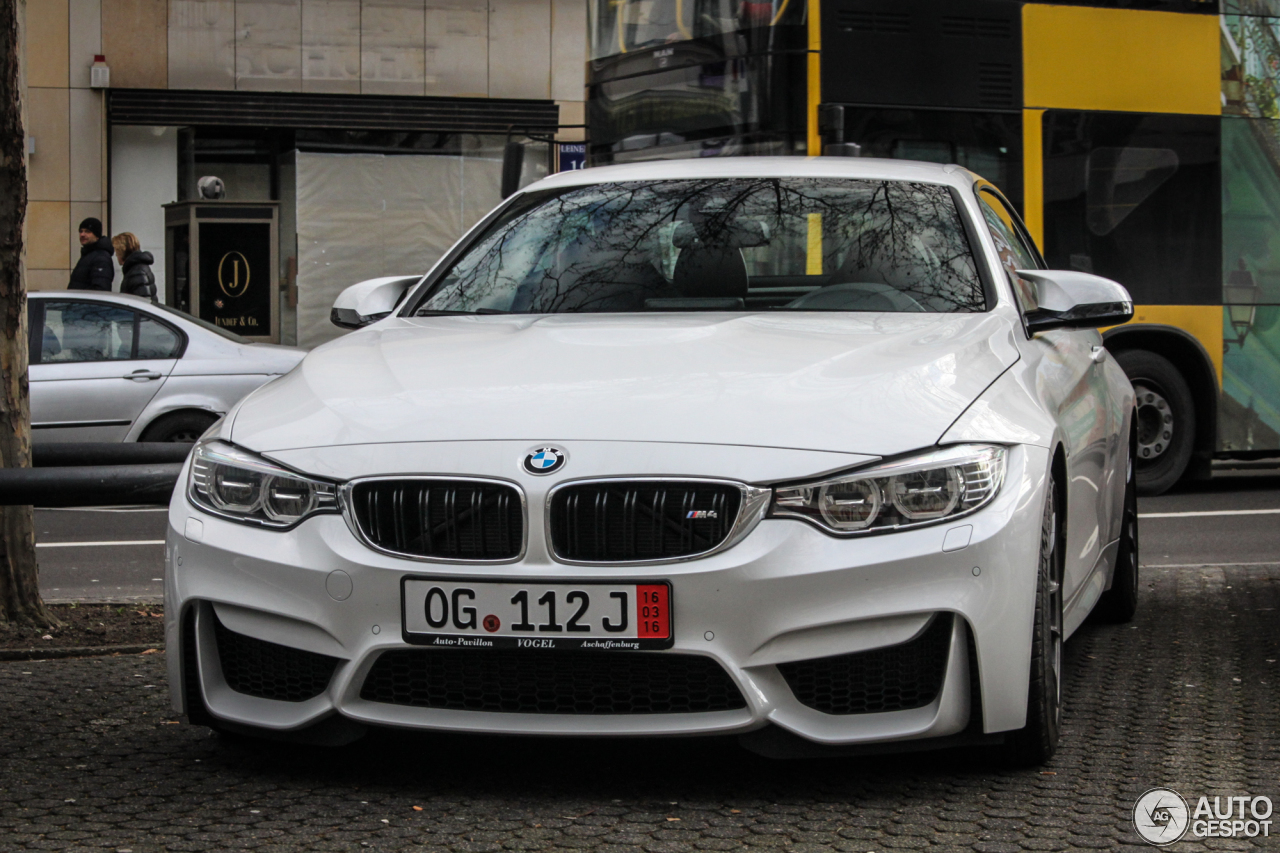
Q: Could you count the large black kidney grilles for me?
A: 2